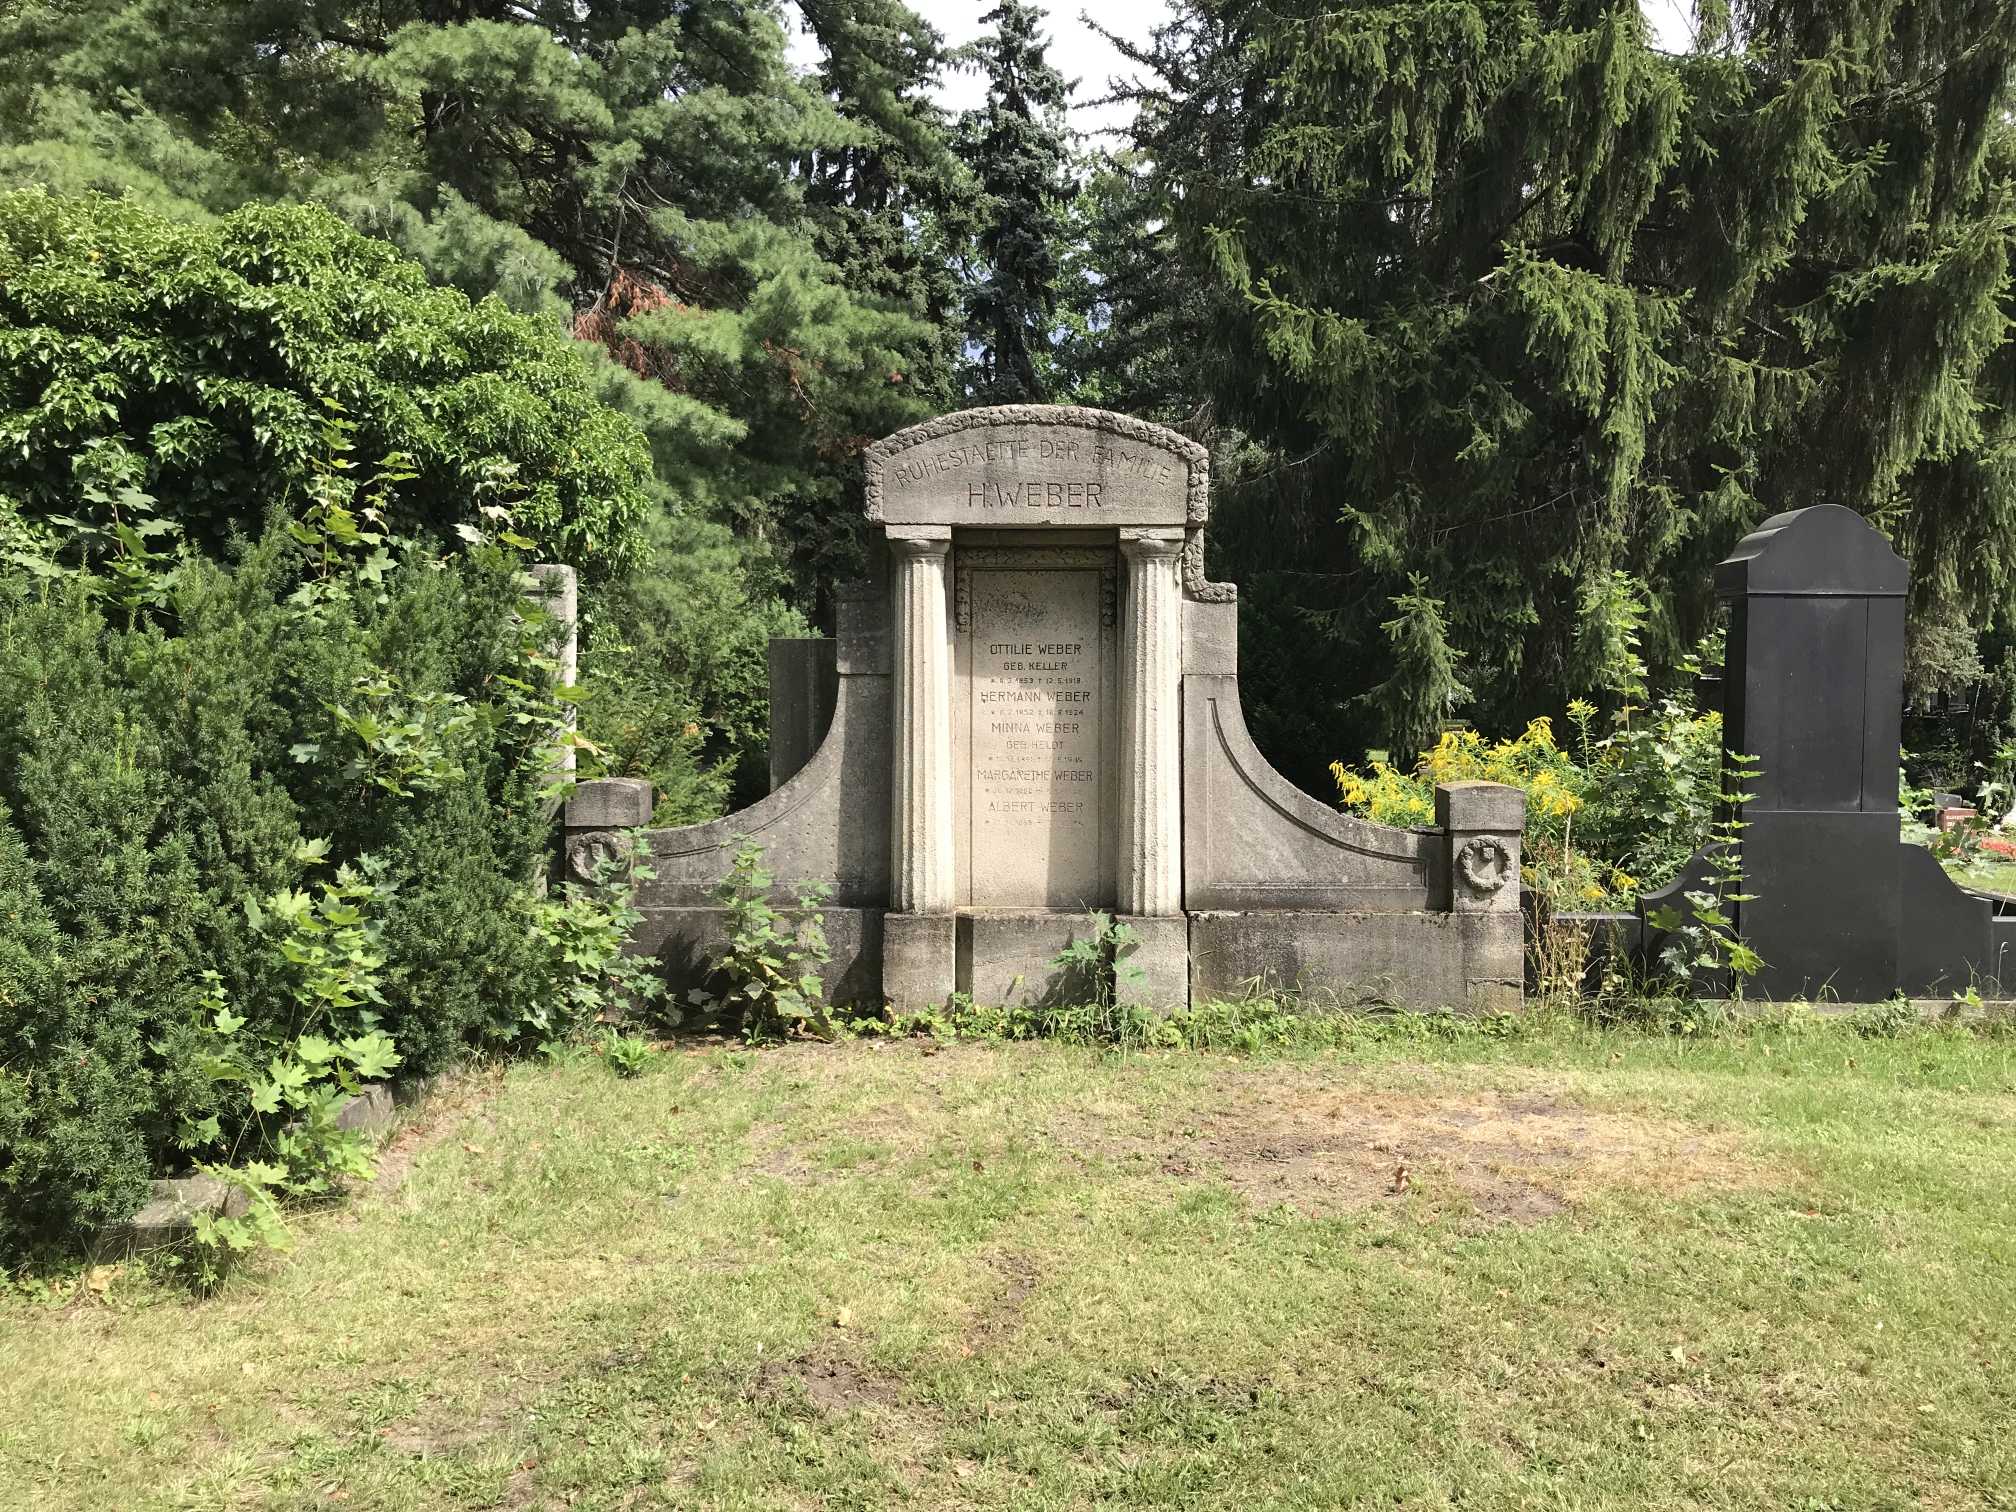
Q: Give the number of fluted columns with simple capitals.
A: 2